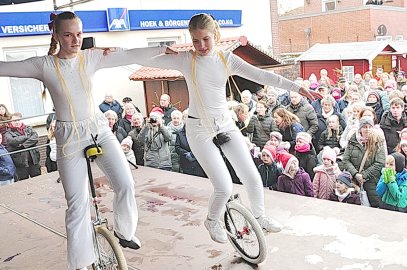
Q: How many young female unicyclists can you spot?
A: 2